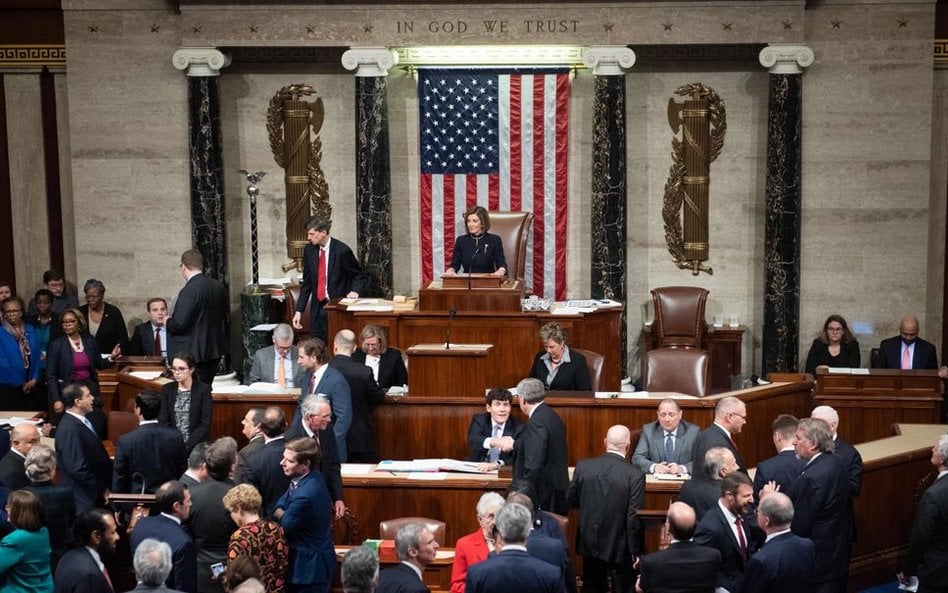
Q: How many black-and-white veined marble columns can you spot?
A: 4